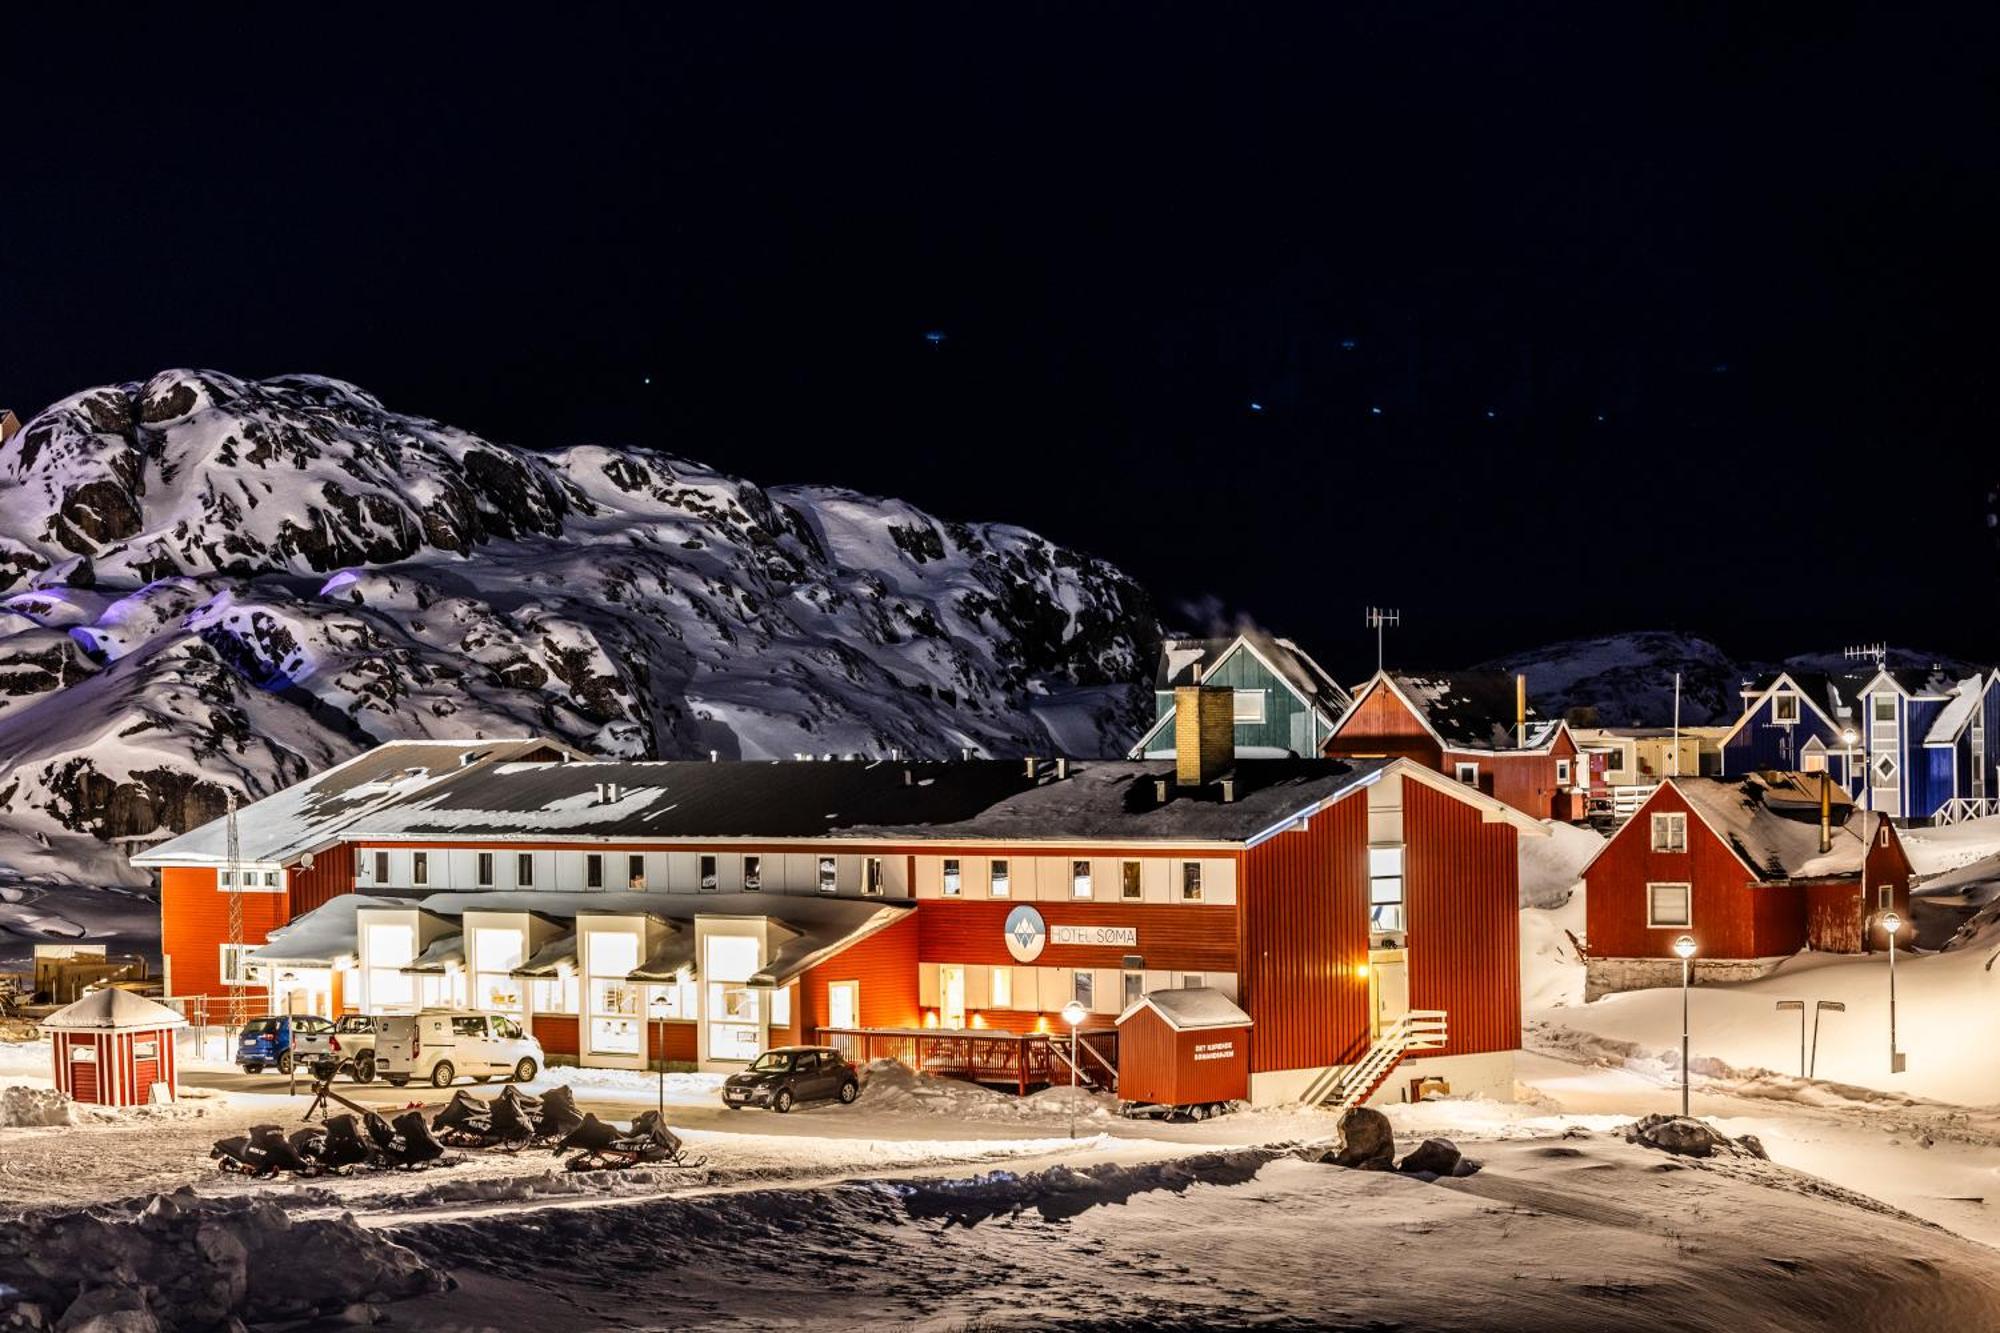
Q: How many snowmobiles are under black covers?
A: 6